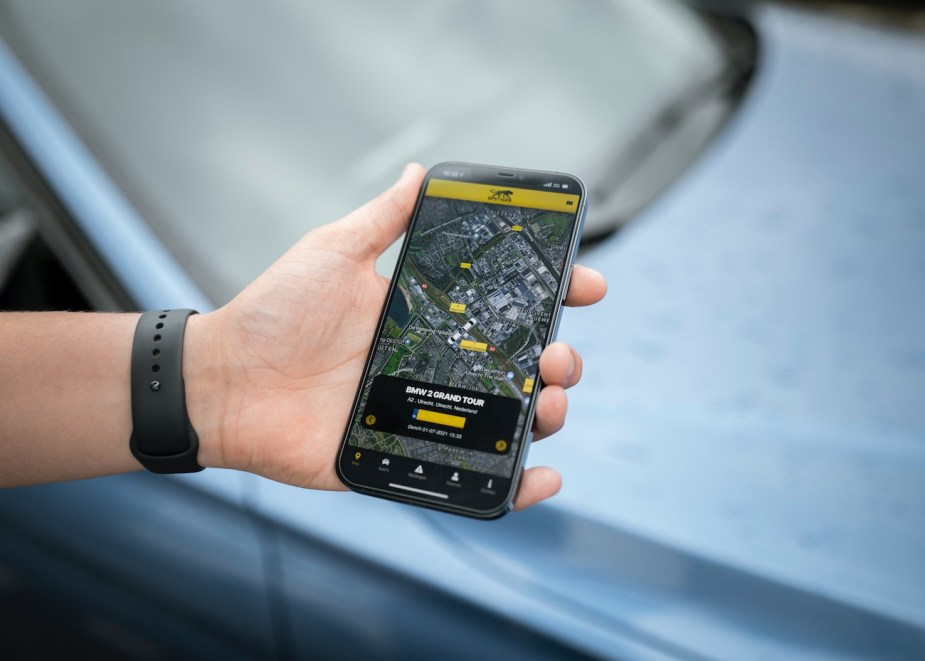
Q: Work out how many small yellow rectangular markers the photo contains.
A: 5